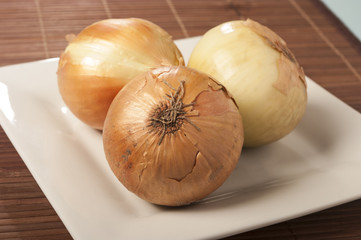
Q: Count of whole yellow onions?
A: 3